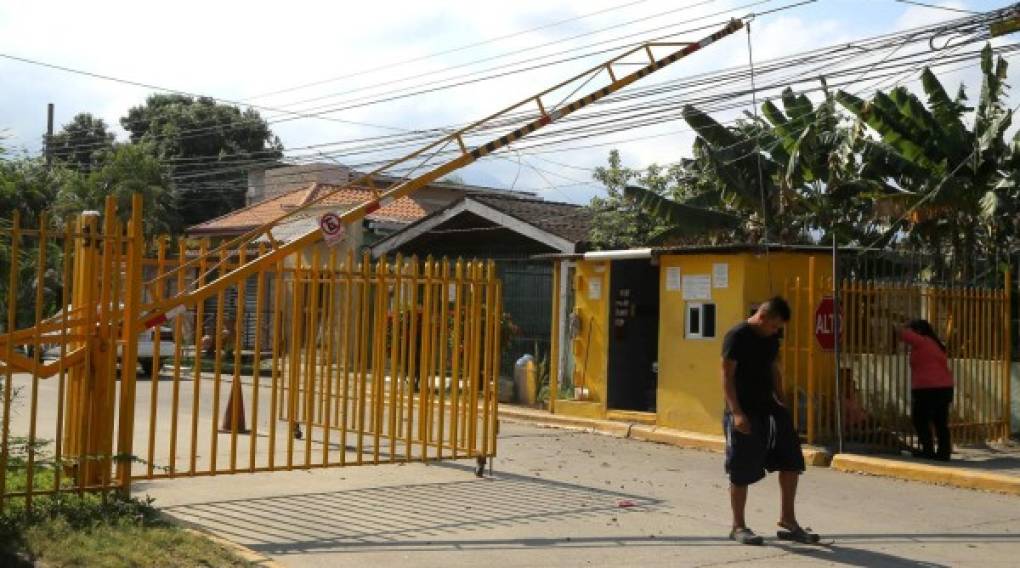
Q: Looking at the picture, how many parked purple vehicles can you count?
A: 0